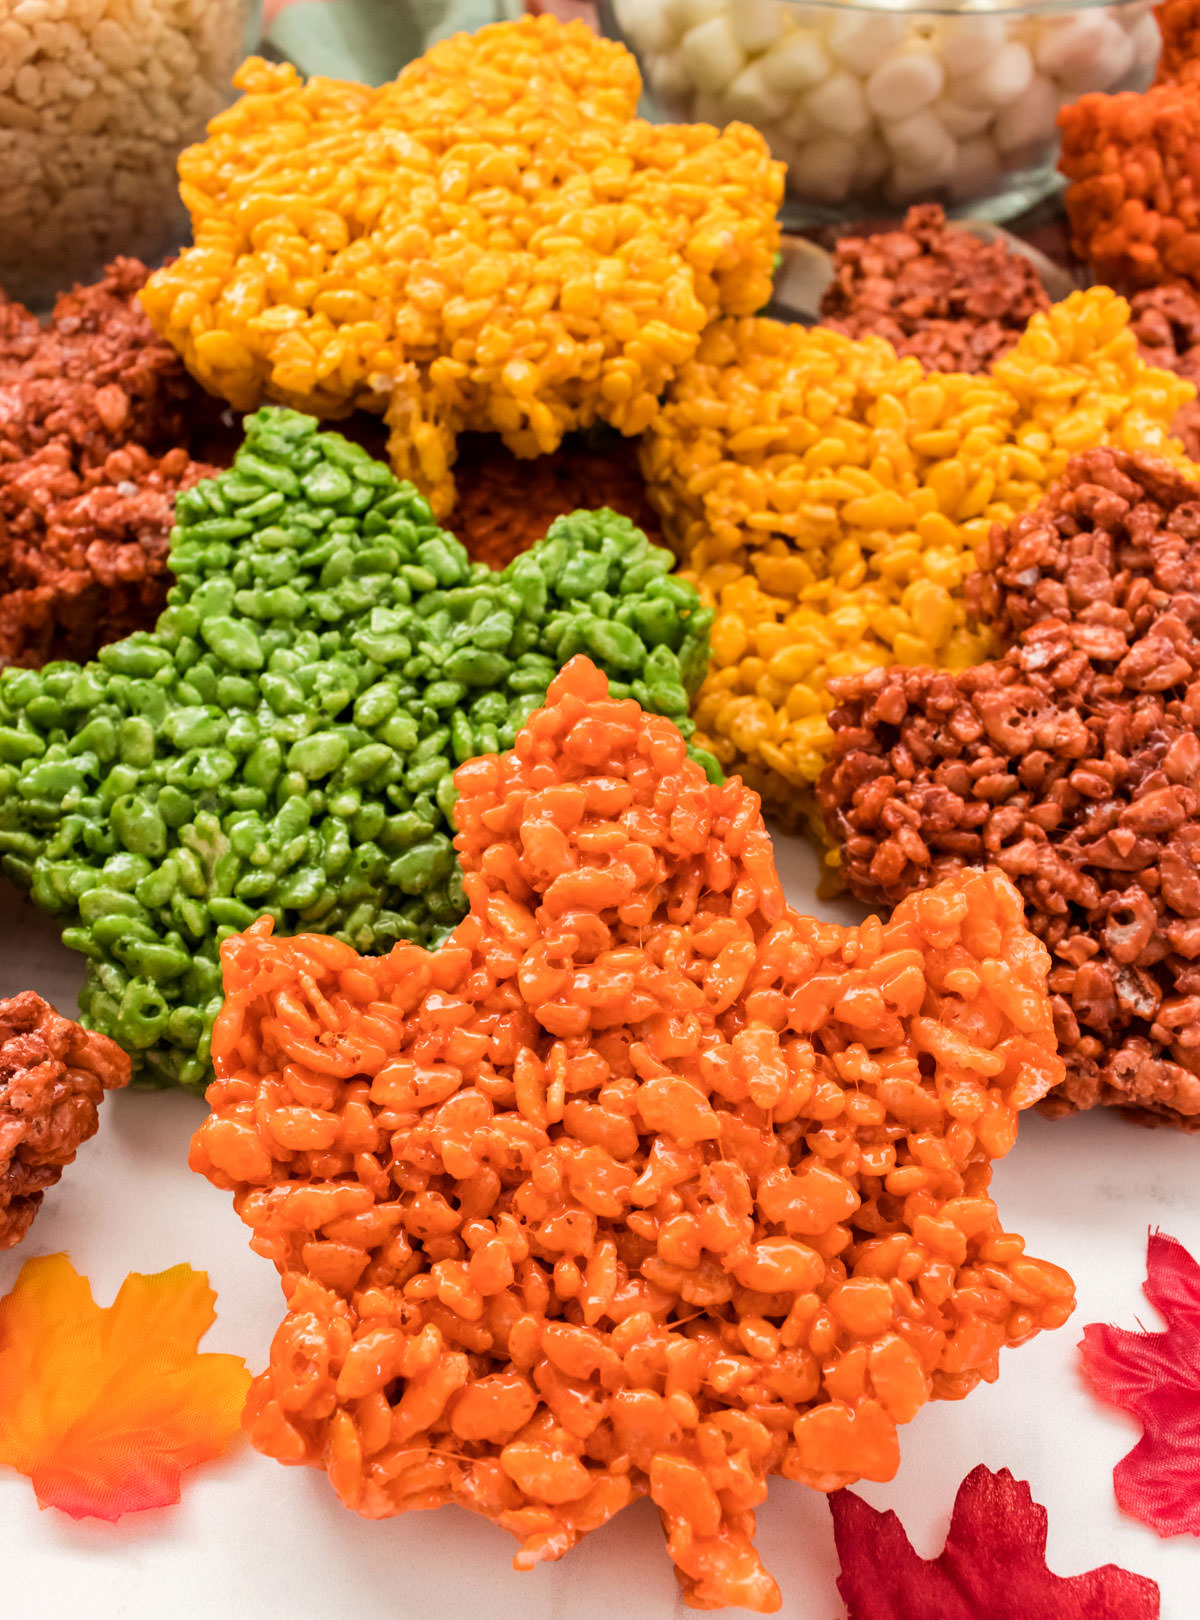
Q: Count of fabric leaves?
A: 3